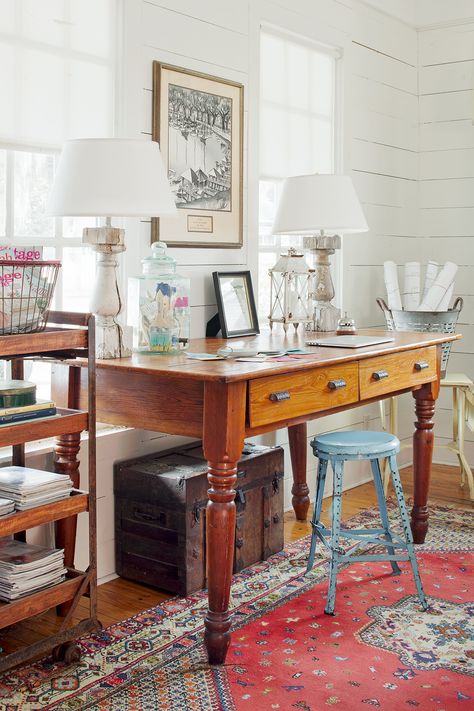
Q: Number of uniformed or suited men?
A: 0